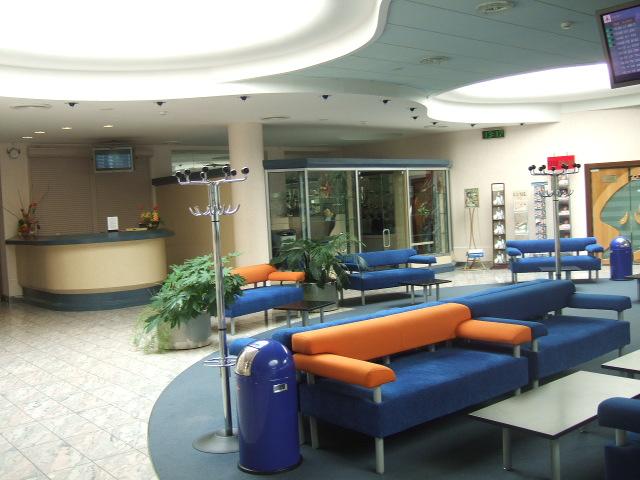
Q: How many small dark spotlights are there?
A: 10